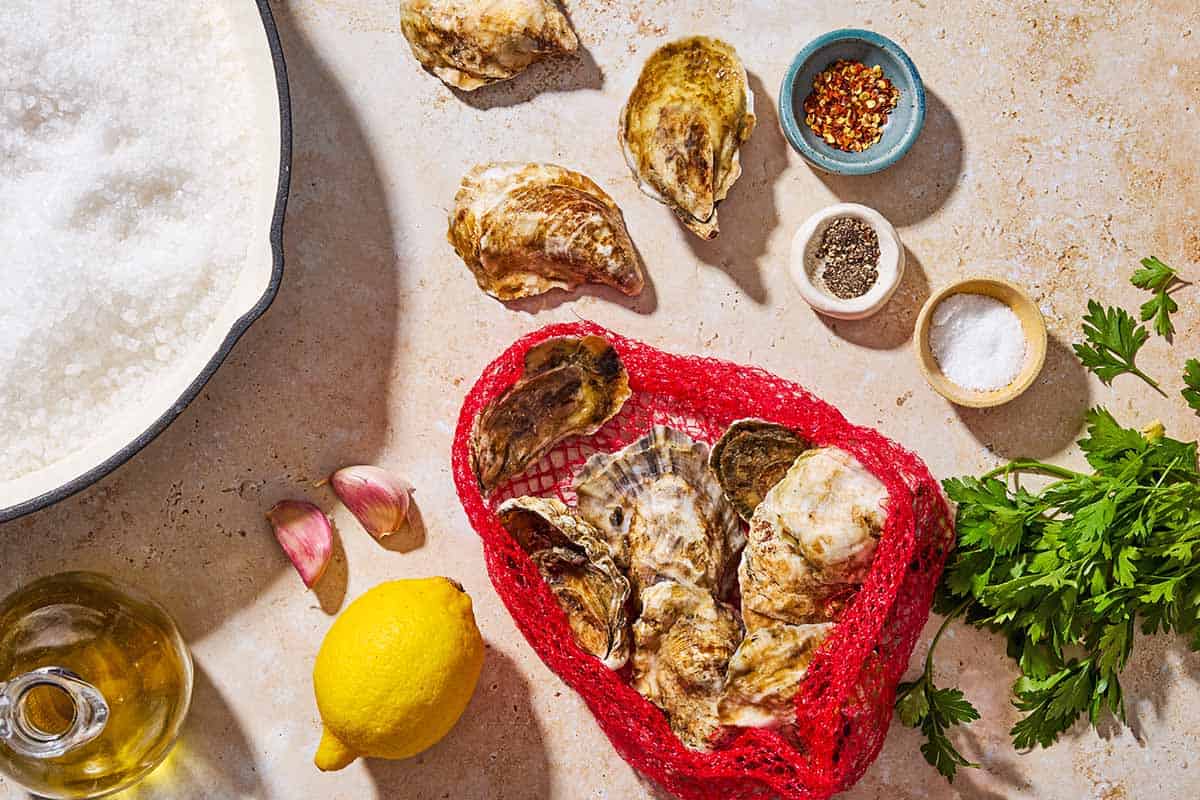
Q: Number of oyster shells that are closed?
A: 10